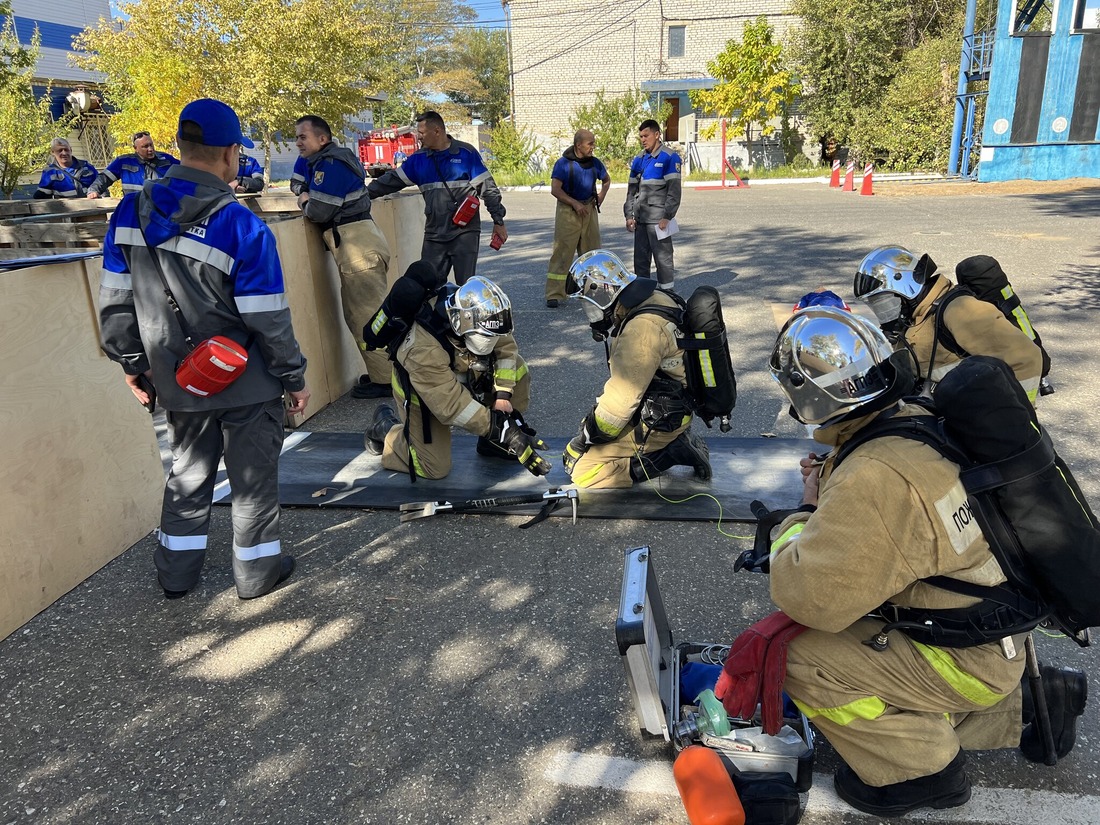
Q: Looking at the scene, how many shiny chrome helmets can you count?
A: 4